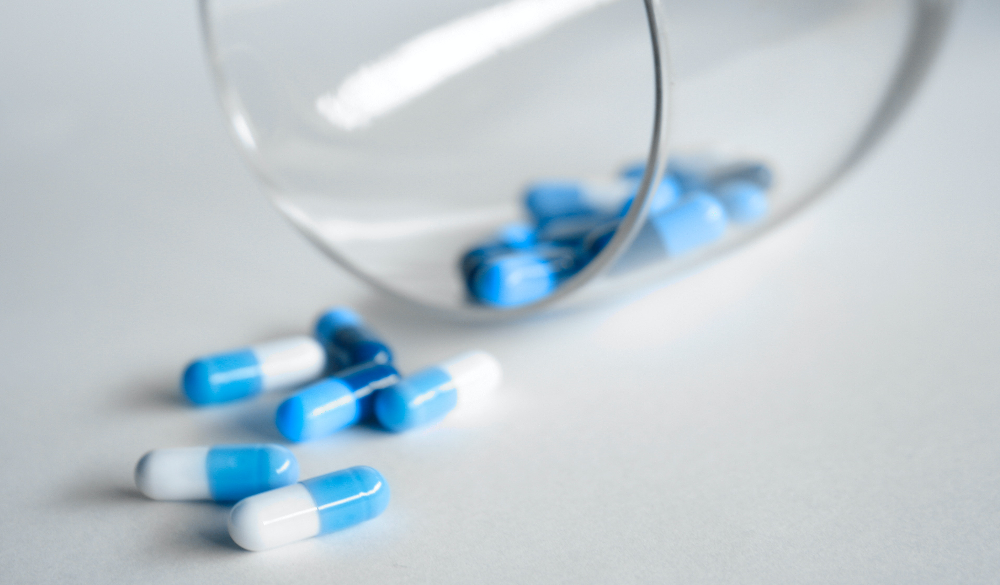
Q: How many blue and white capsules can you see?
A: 4